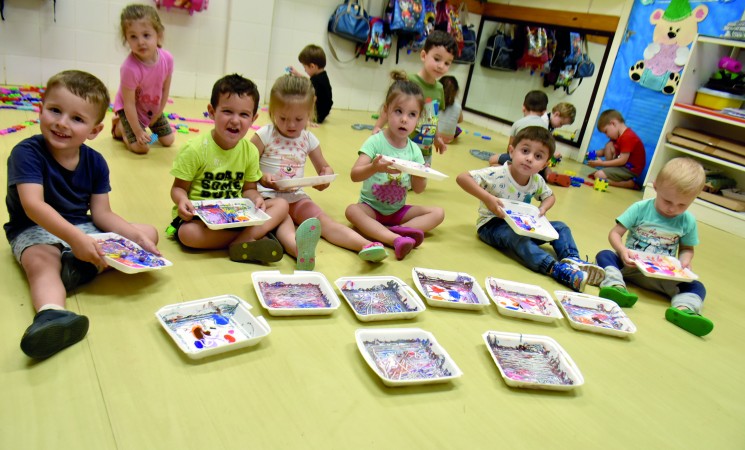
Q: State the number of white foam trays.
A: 14